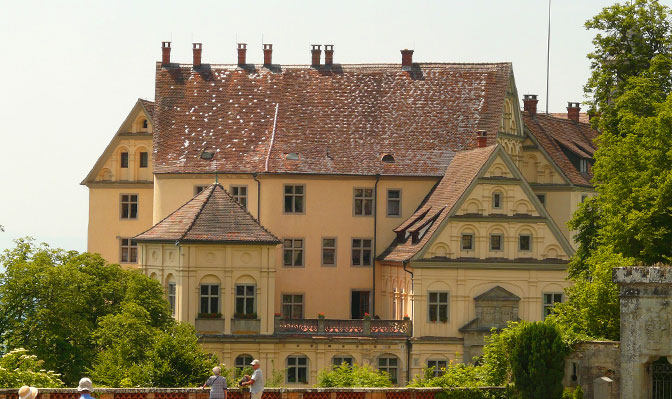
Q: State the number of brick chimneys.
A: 10